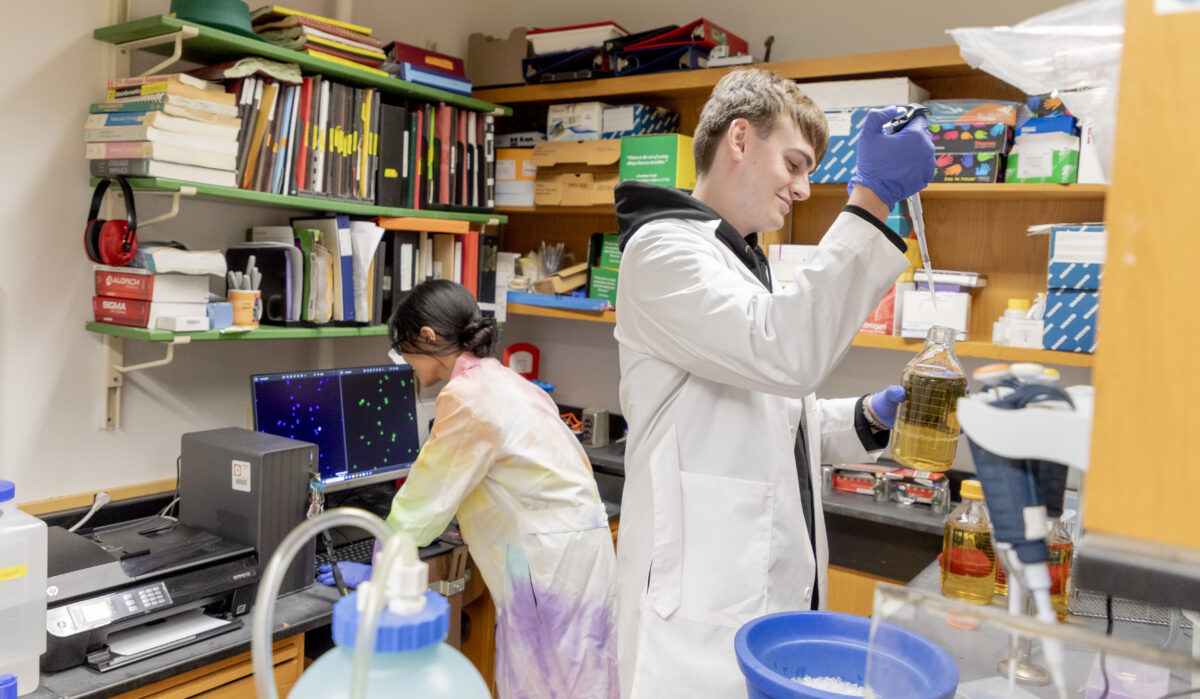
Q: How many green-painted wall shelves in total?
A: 3